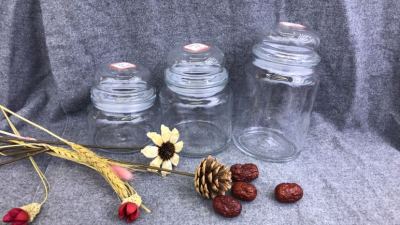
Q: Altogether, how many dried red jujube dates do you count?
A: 4